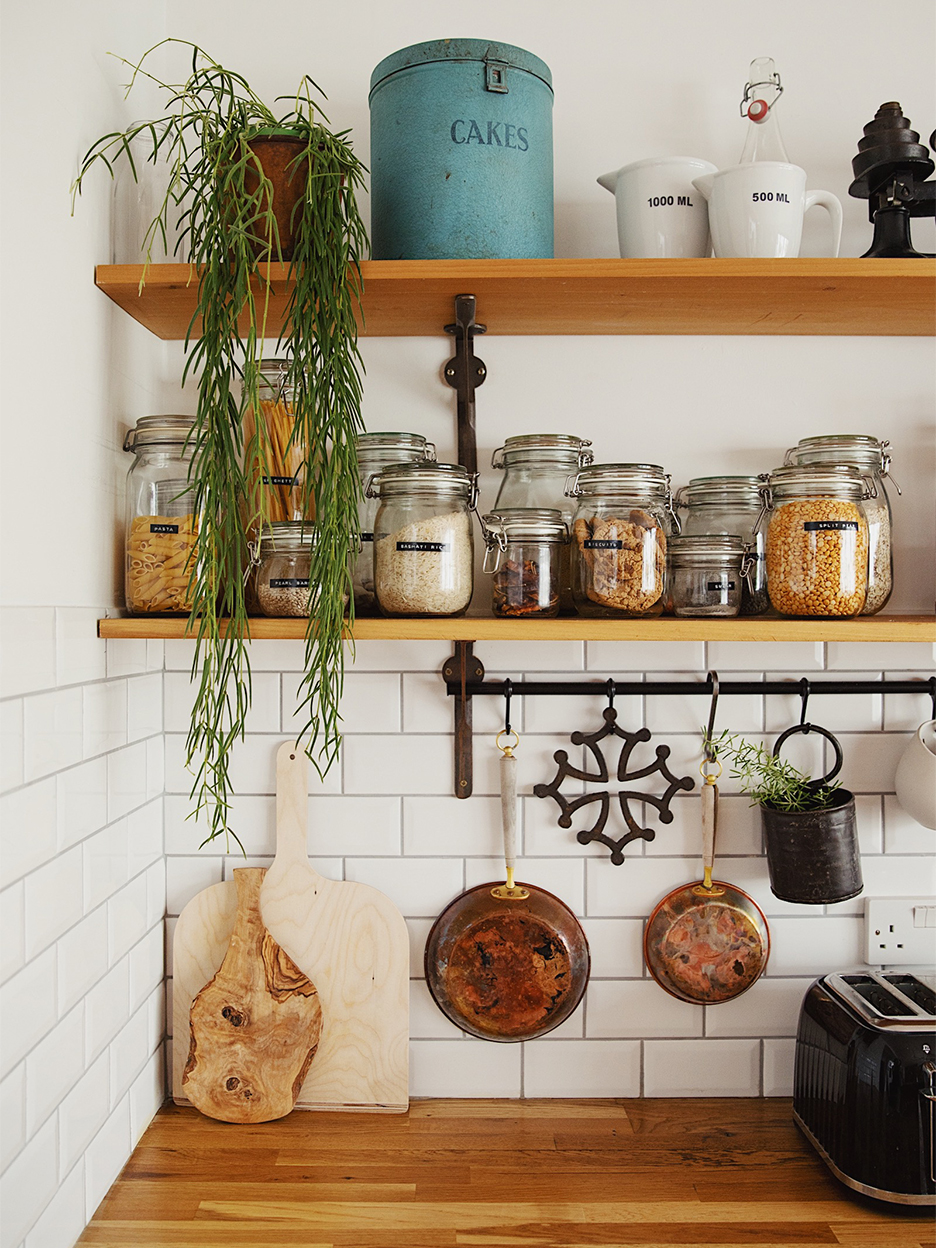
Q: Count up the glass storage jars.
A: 12